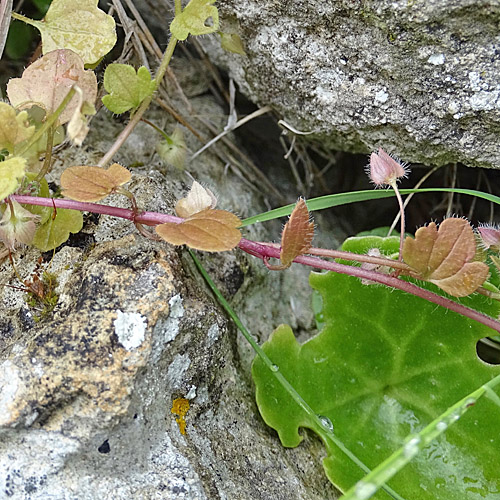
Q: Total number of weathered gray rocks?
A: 2